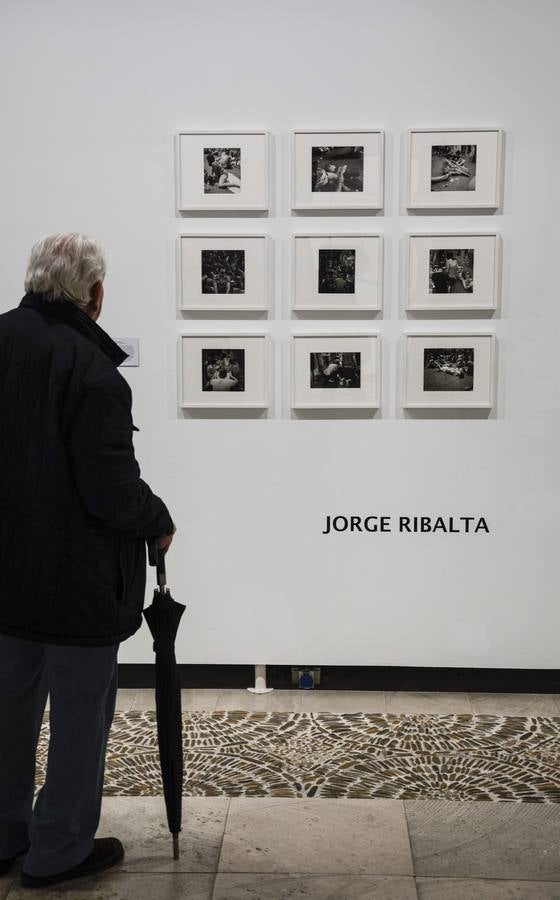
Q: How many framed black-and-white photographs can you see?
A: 9